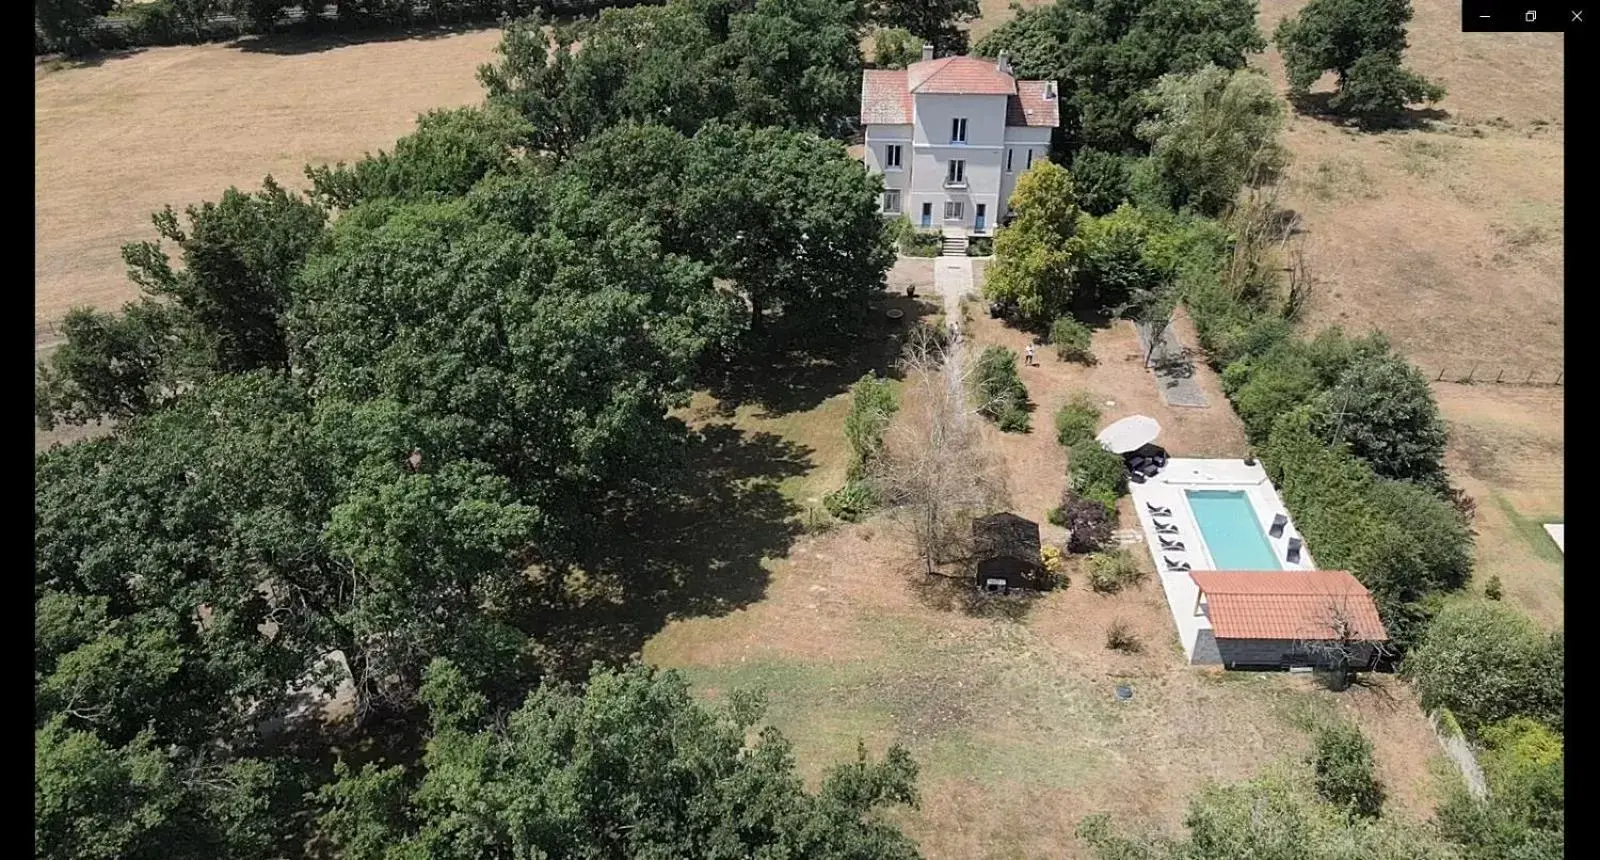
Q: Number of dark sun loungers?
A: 6